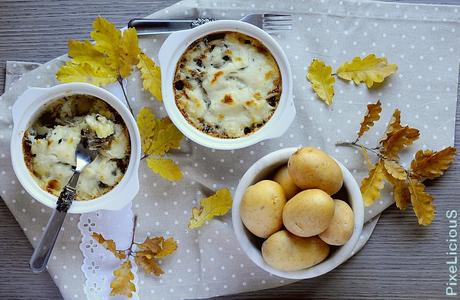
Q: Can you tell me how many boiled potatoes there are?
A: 6